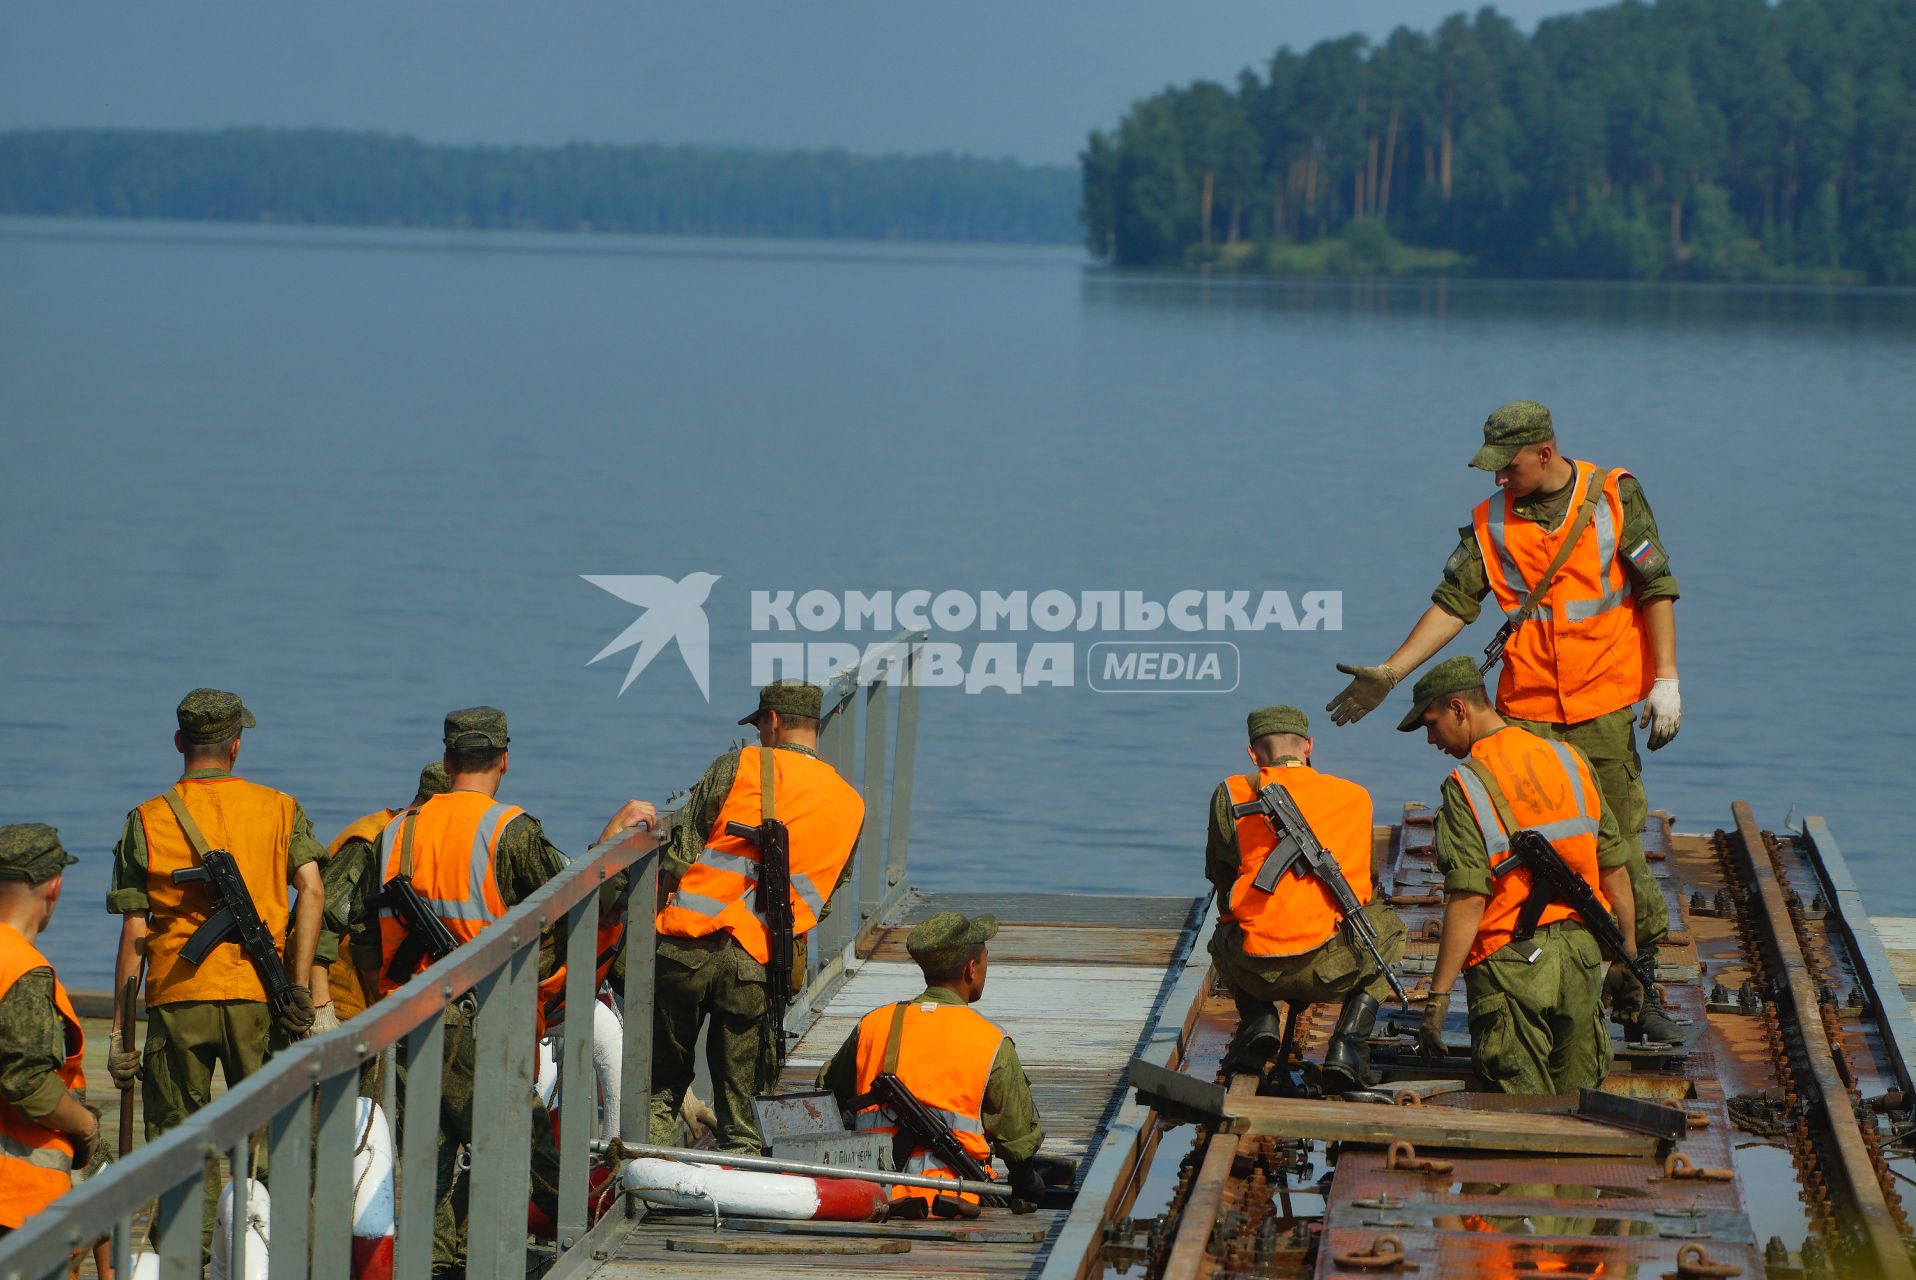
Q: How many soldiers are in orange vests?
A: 9